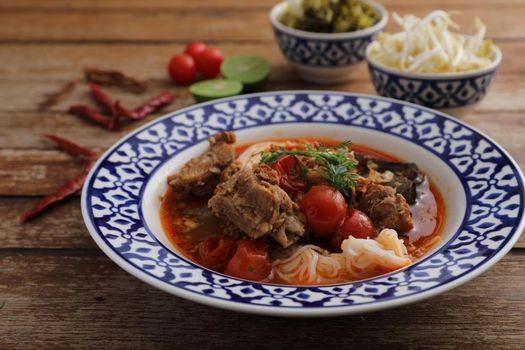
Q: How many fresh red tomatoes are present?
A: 3